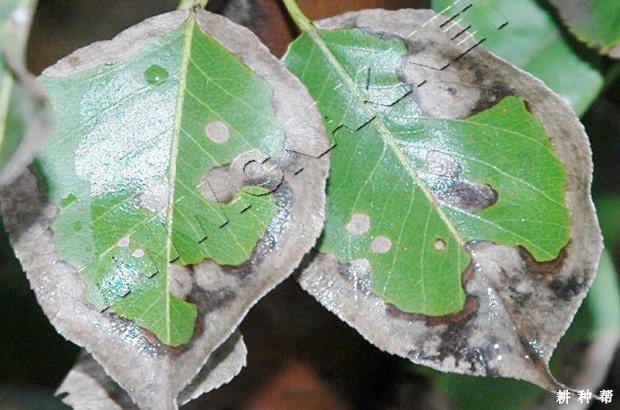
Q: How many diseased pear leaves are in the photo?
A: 2